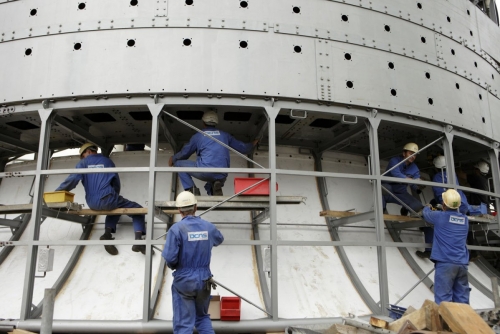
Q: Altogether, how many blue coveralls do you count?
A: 6